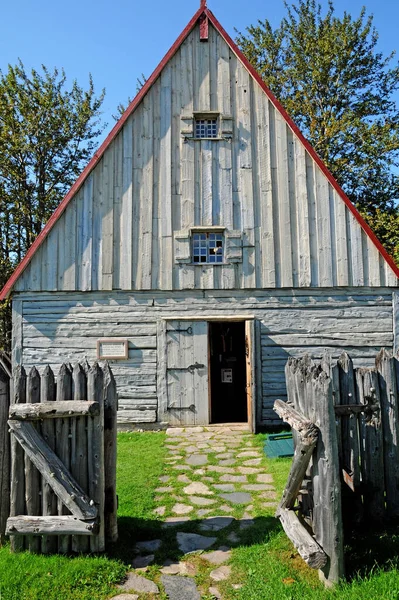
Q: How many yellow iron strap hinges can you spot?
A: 0